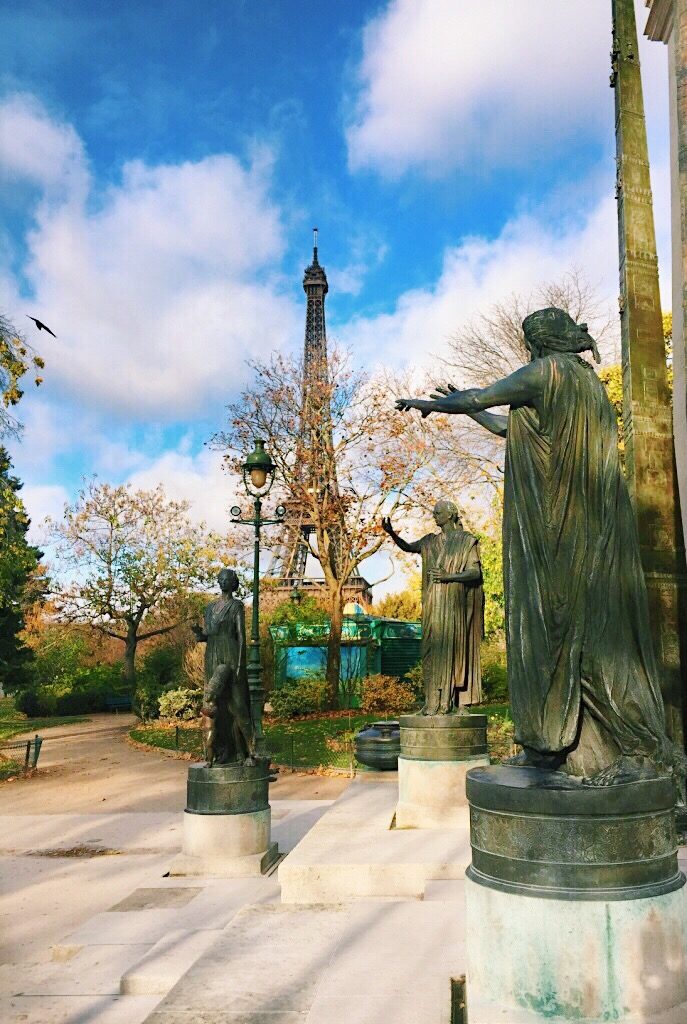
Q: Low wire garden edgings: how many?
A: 2